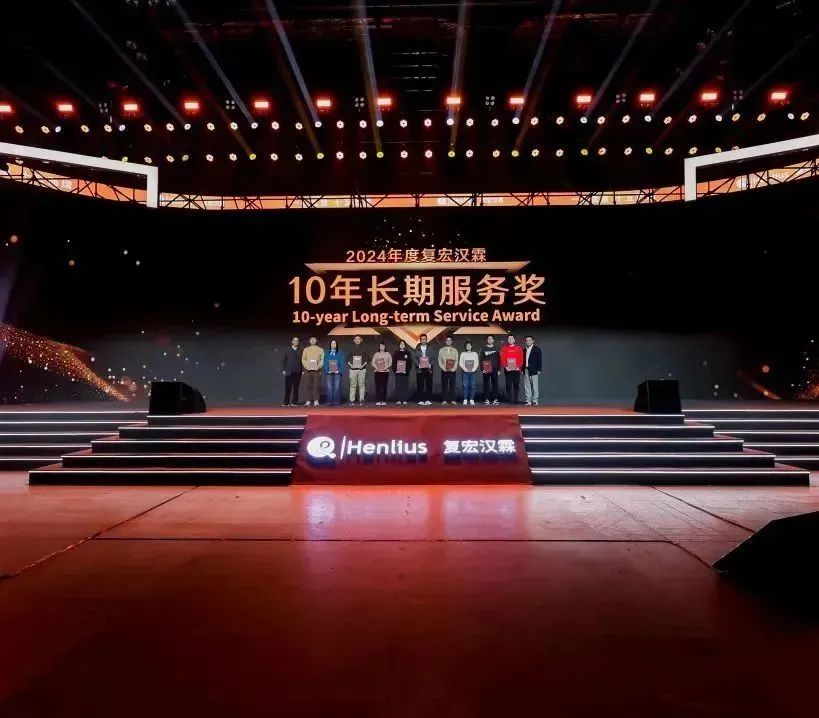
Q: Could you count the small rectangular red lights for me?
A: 13